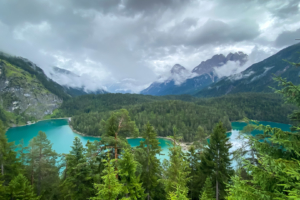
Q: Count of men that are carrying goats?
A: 0